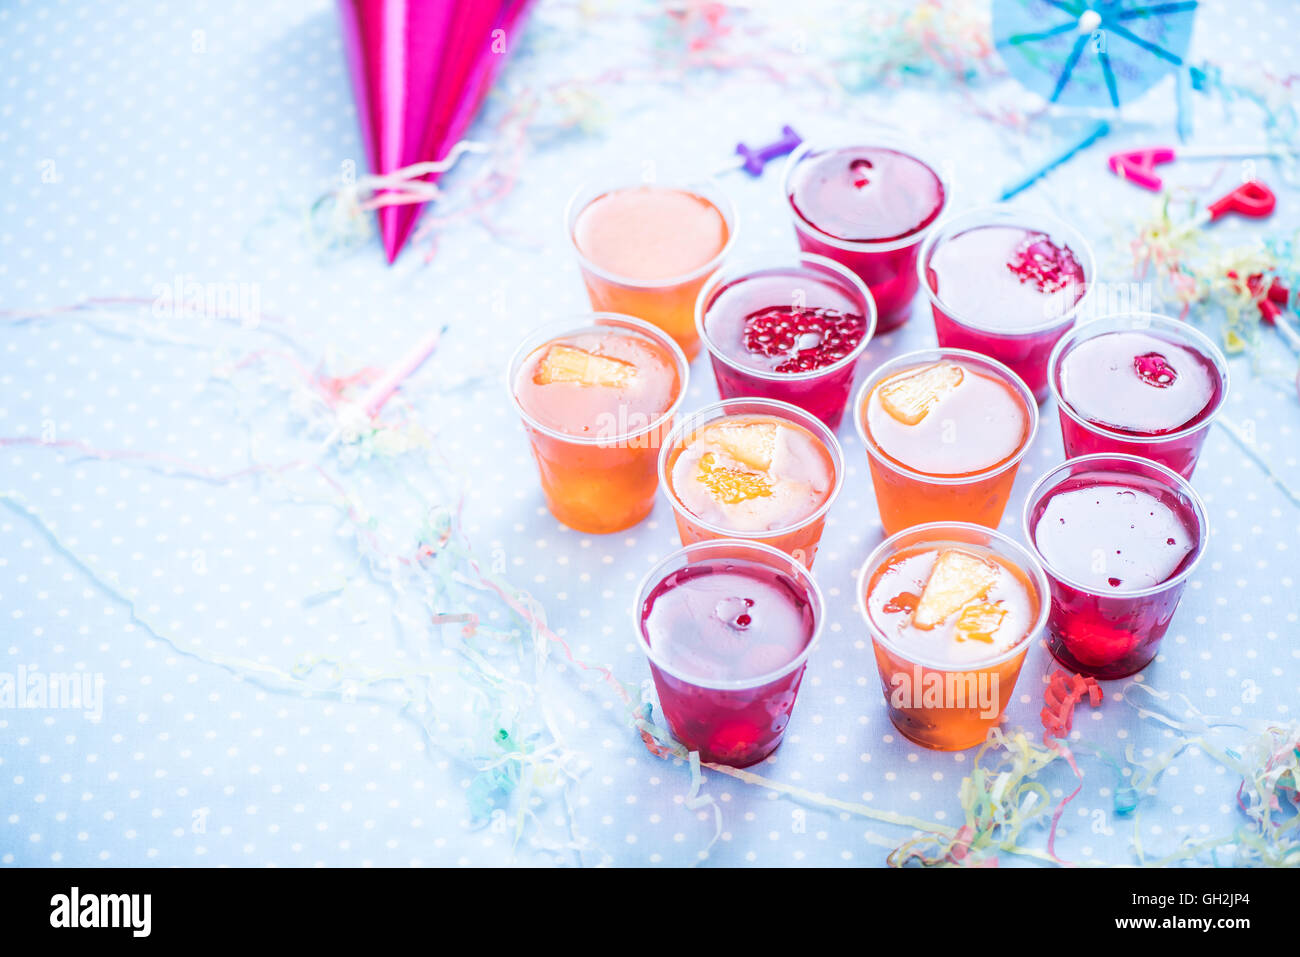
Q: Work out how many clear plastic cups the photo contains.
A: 11